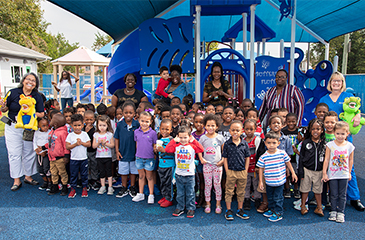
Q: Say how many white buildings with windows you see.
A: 1